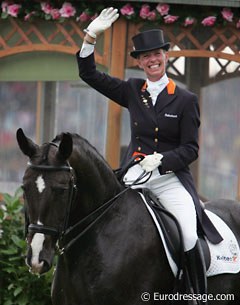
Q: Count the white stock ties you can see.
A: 1